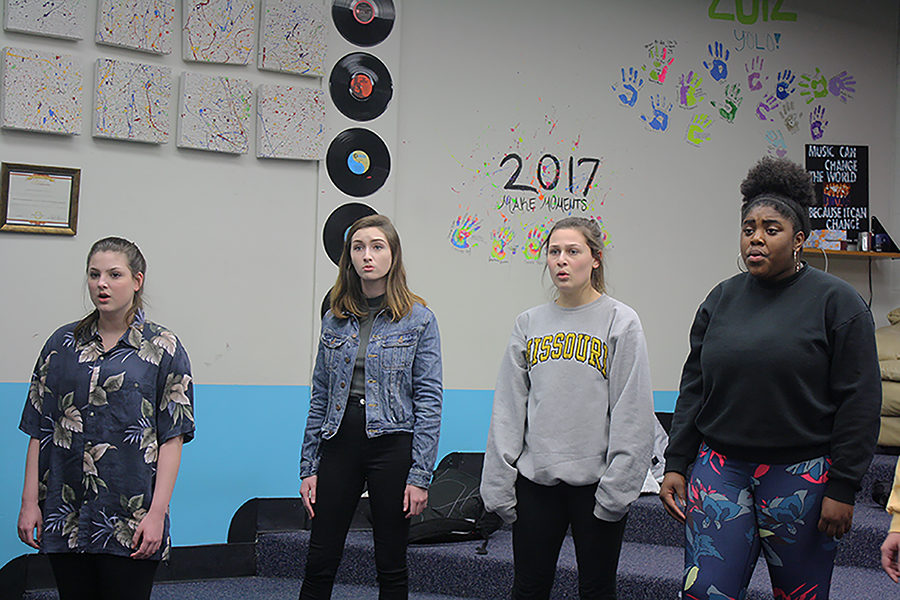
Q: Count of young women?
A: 4